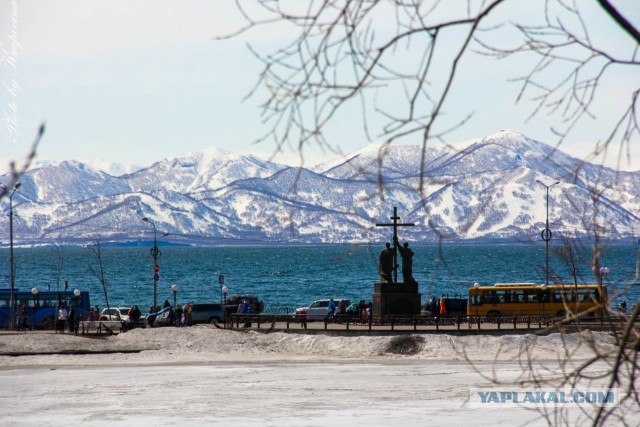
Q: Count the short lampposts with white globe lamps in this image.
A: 7